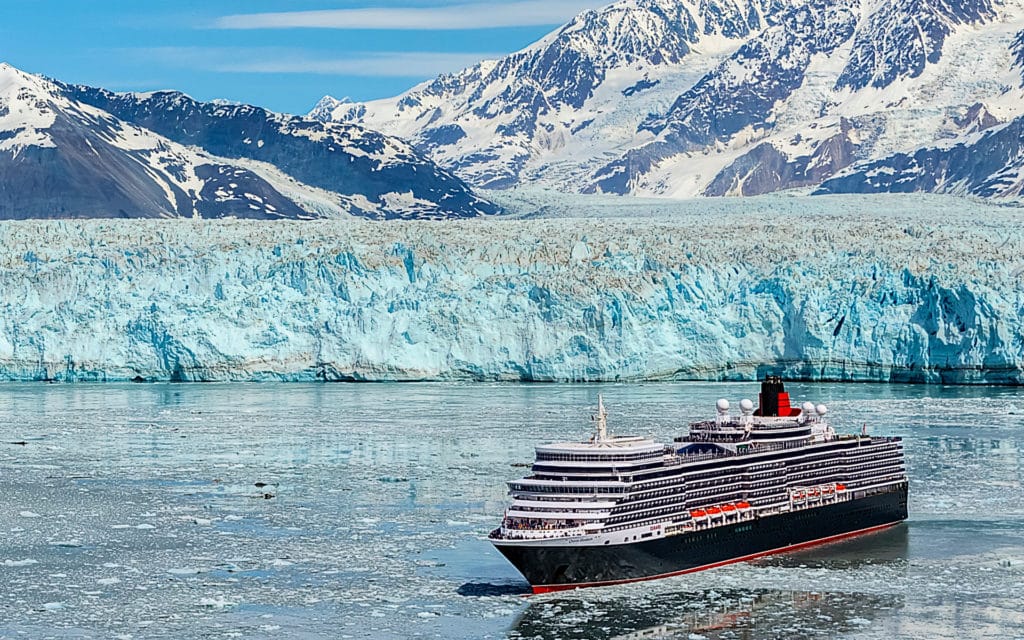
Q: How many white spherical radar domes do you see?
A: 4